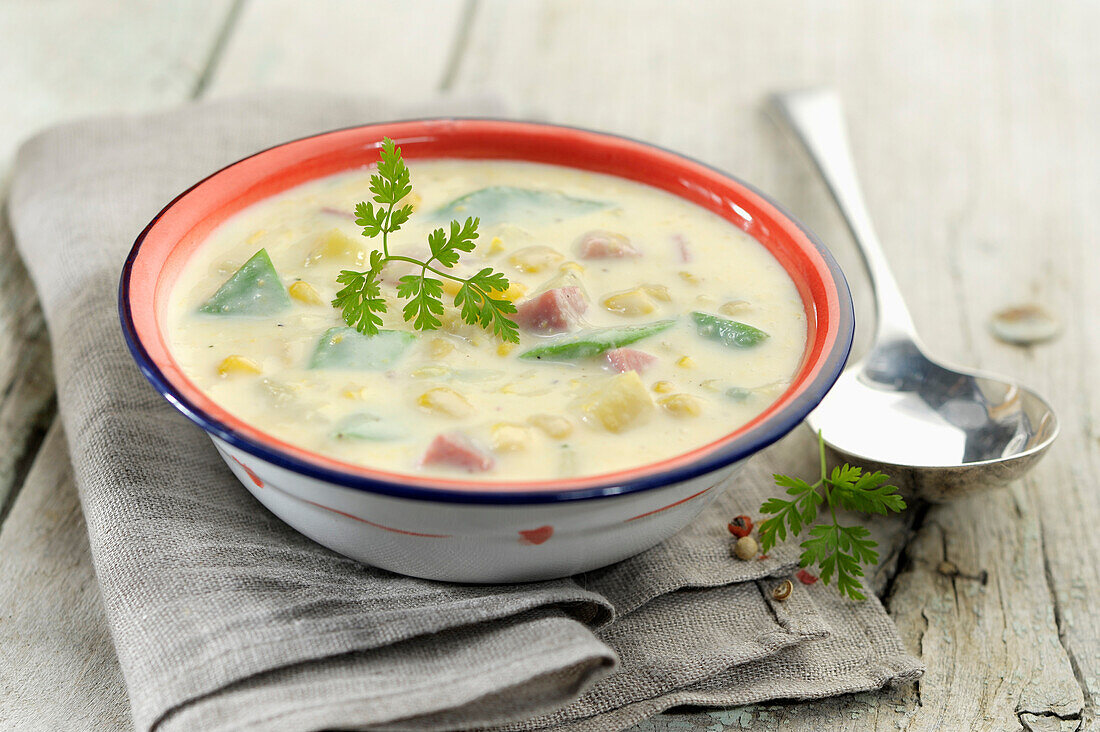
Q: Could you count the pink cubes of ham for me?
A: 4